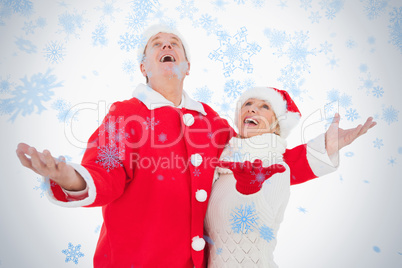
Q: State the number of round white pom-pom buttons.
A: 4